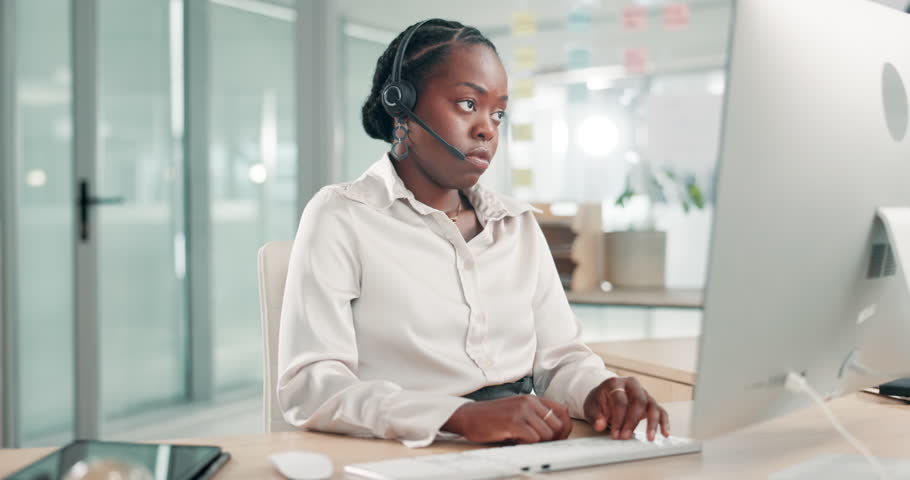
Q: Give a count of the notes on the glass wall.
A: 11